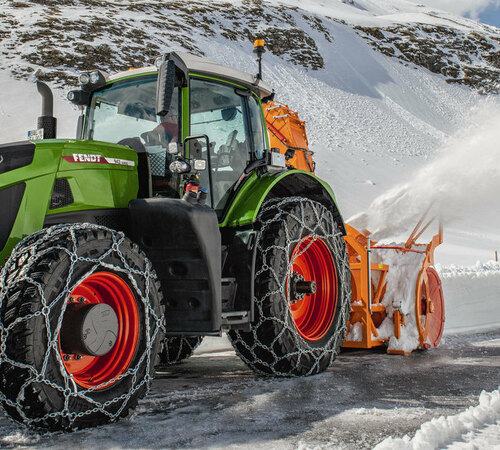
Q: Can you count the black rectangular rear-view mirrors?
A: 1